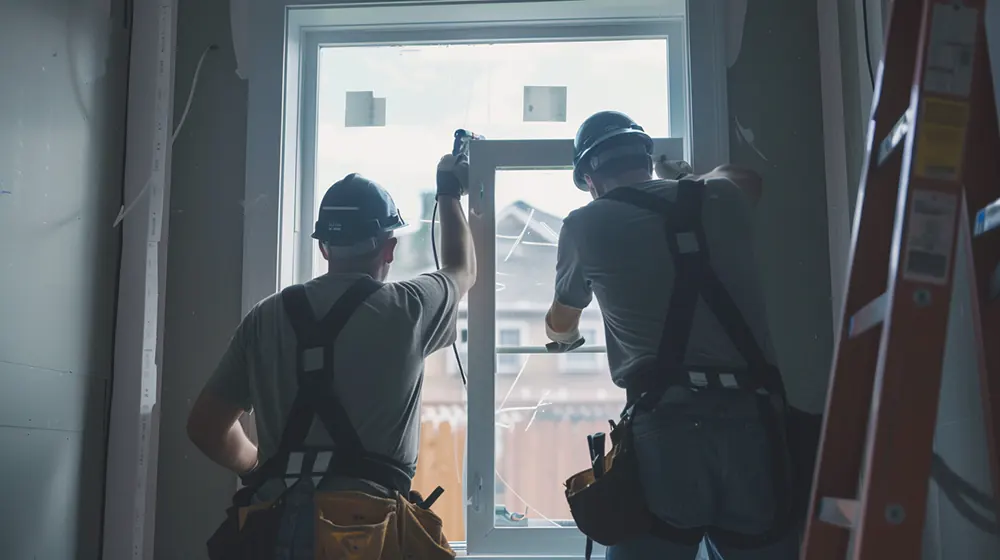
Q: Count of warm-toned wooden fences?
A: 1